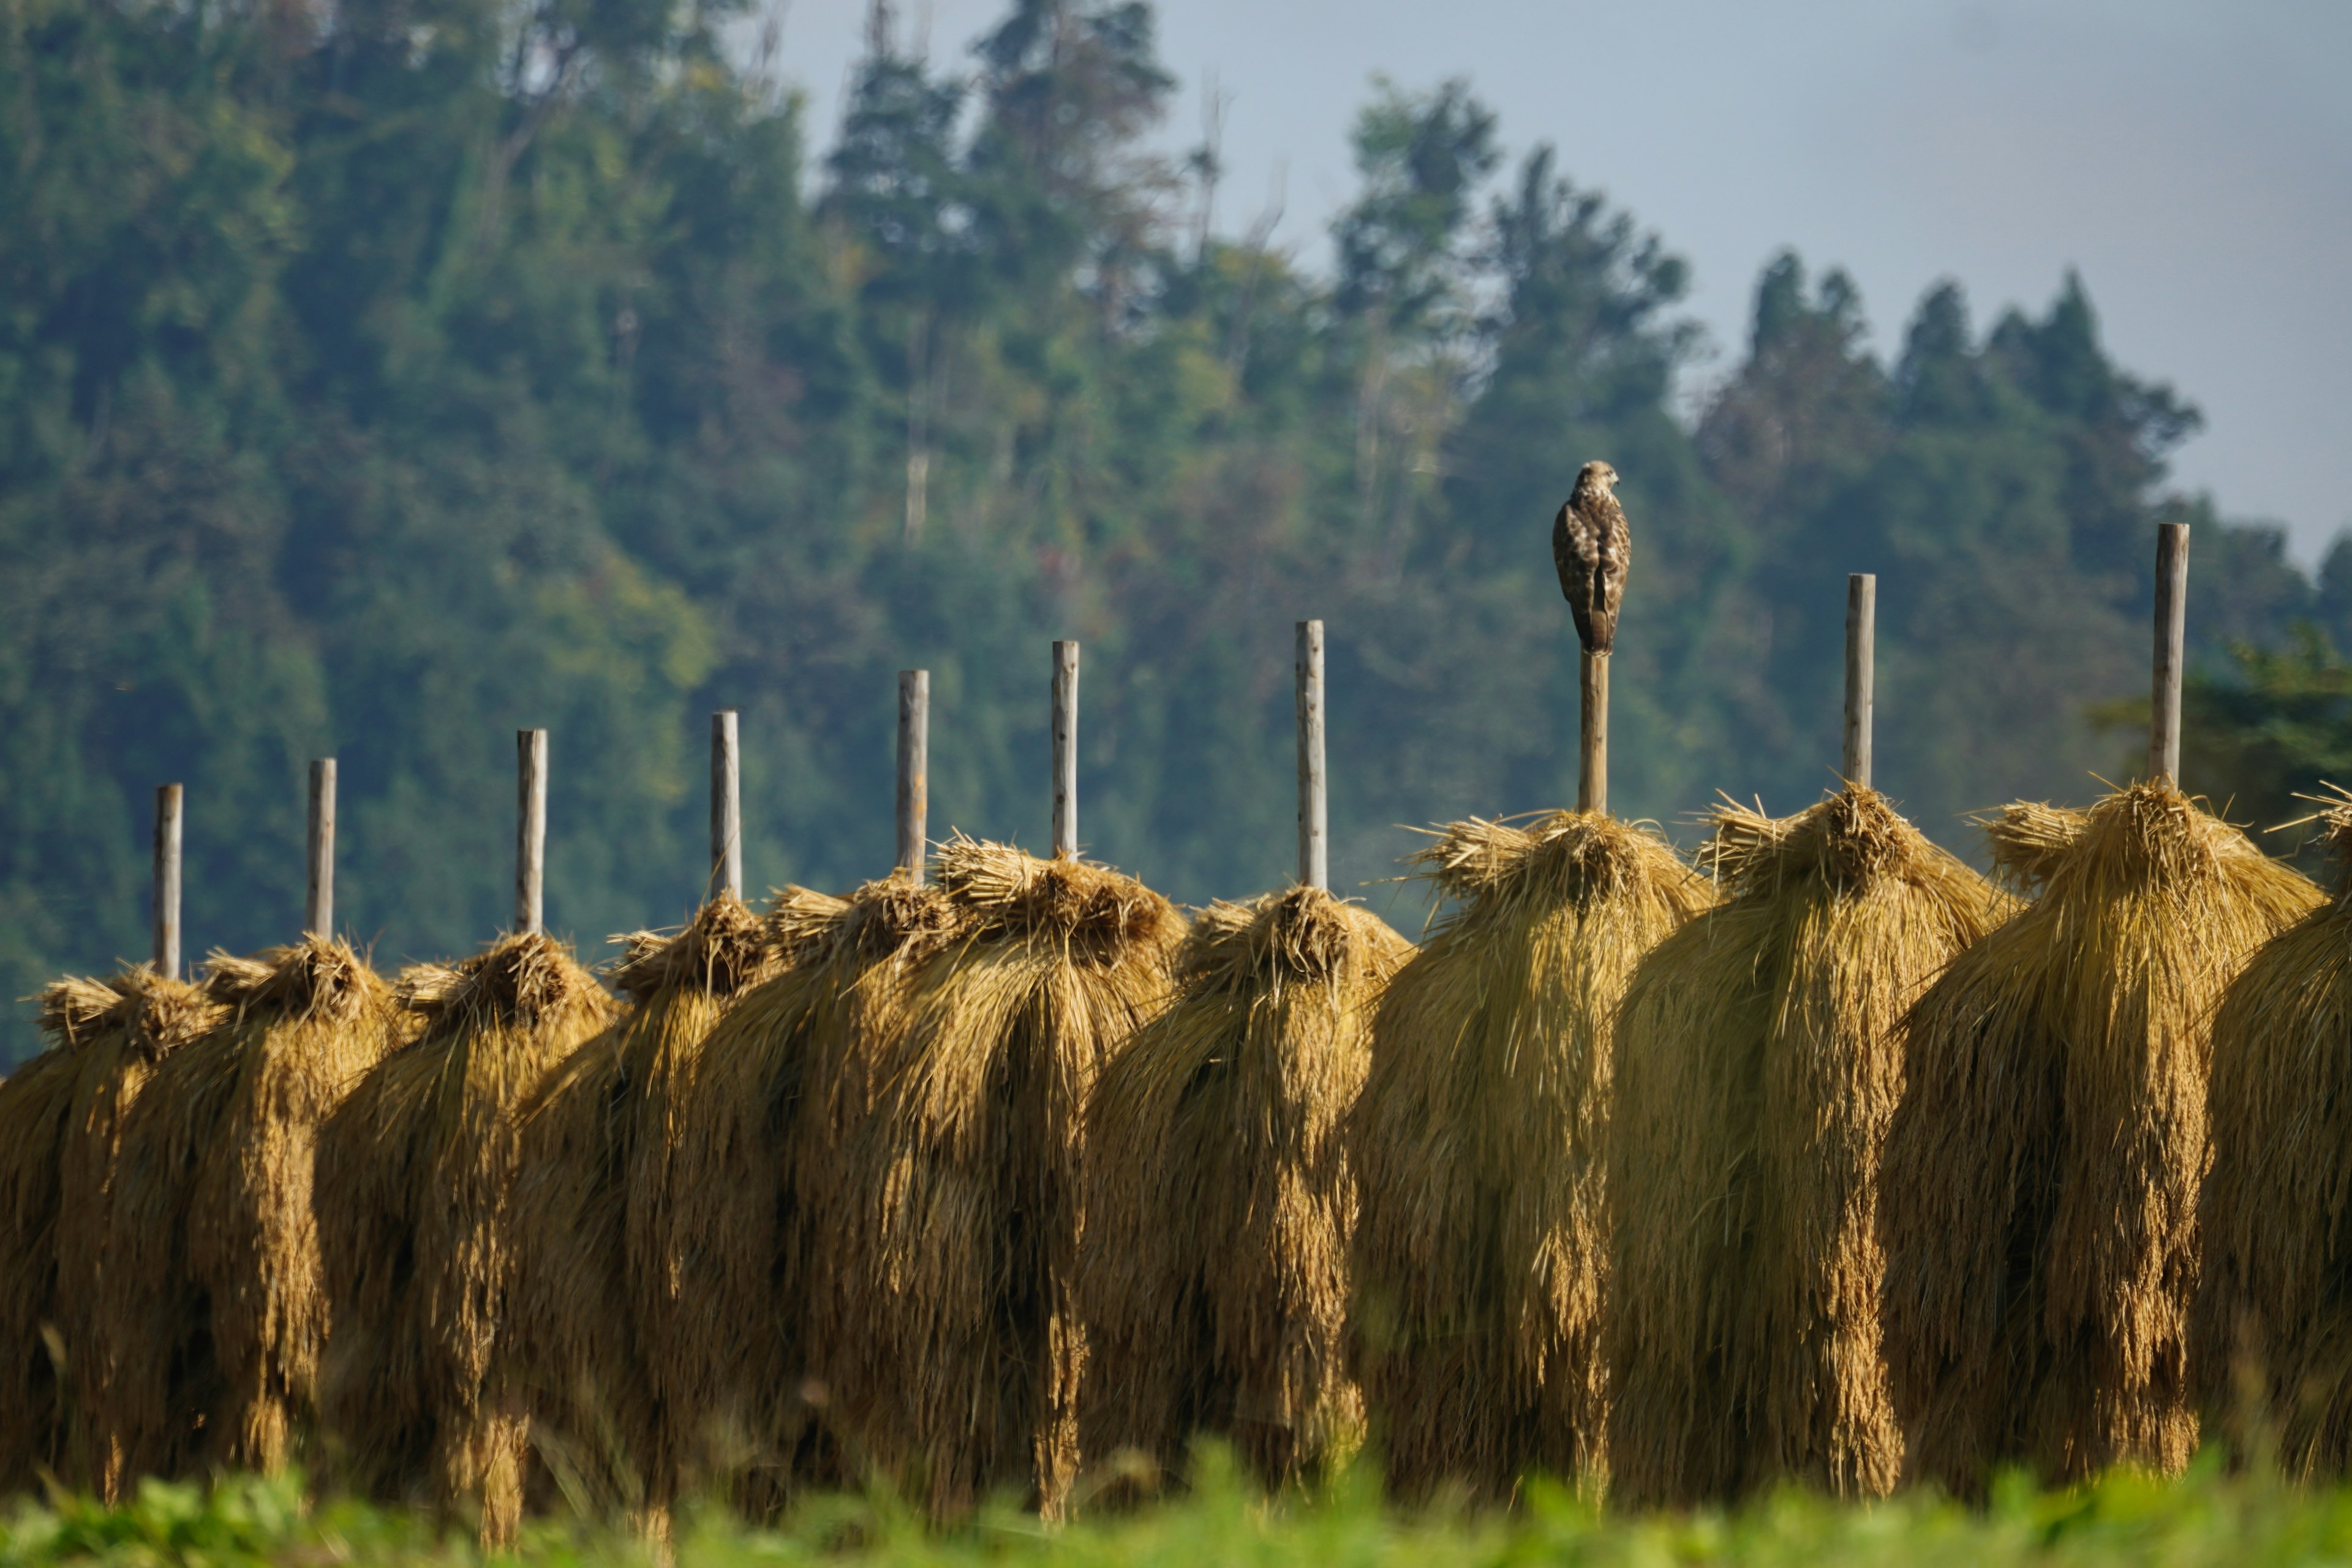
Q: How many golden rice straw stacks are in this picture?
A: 11